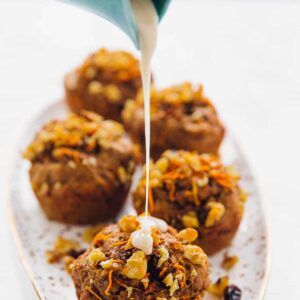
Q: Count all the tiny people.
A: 0